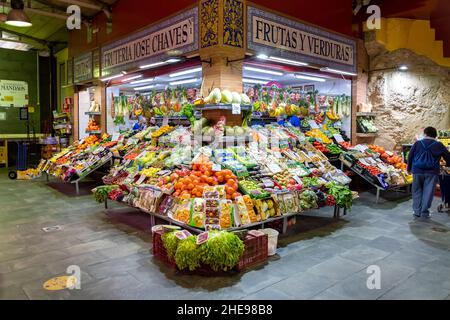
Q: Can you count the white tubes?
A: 12